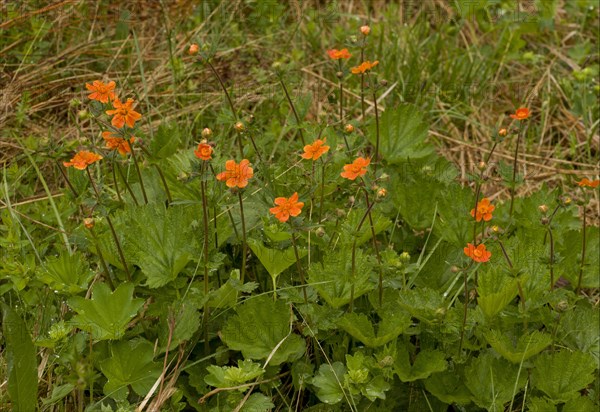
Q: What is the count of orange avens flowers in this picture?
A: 15